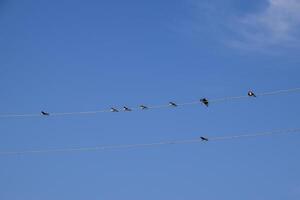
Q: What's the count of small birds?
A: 8